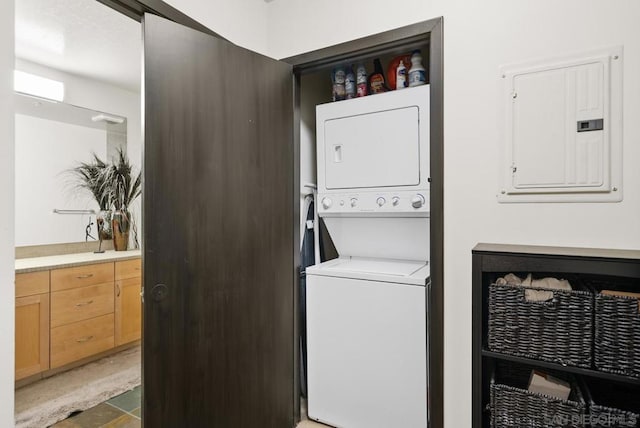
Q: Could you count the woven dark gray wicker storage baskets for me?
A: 4